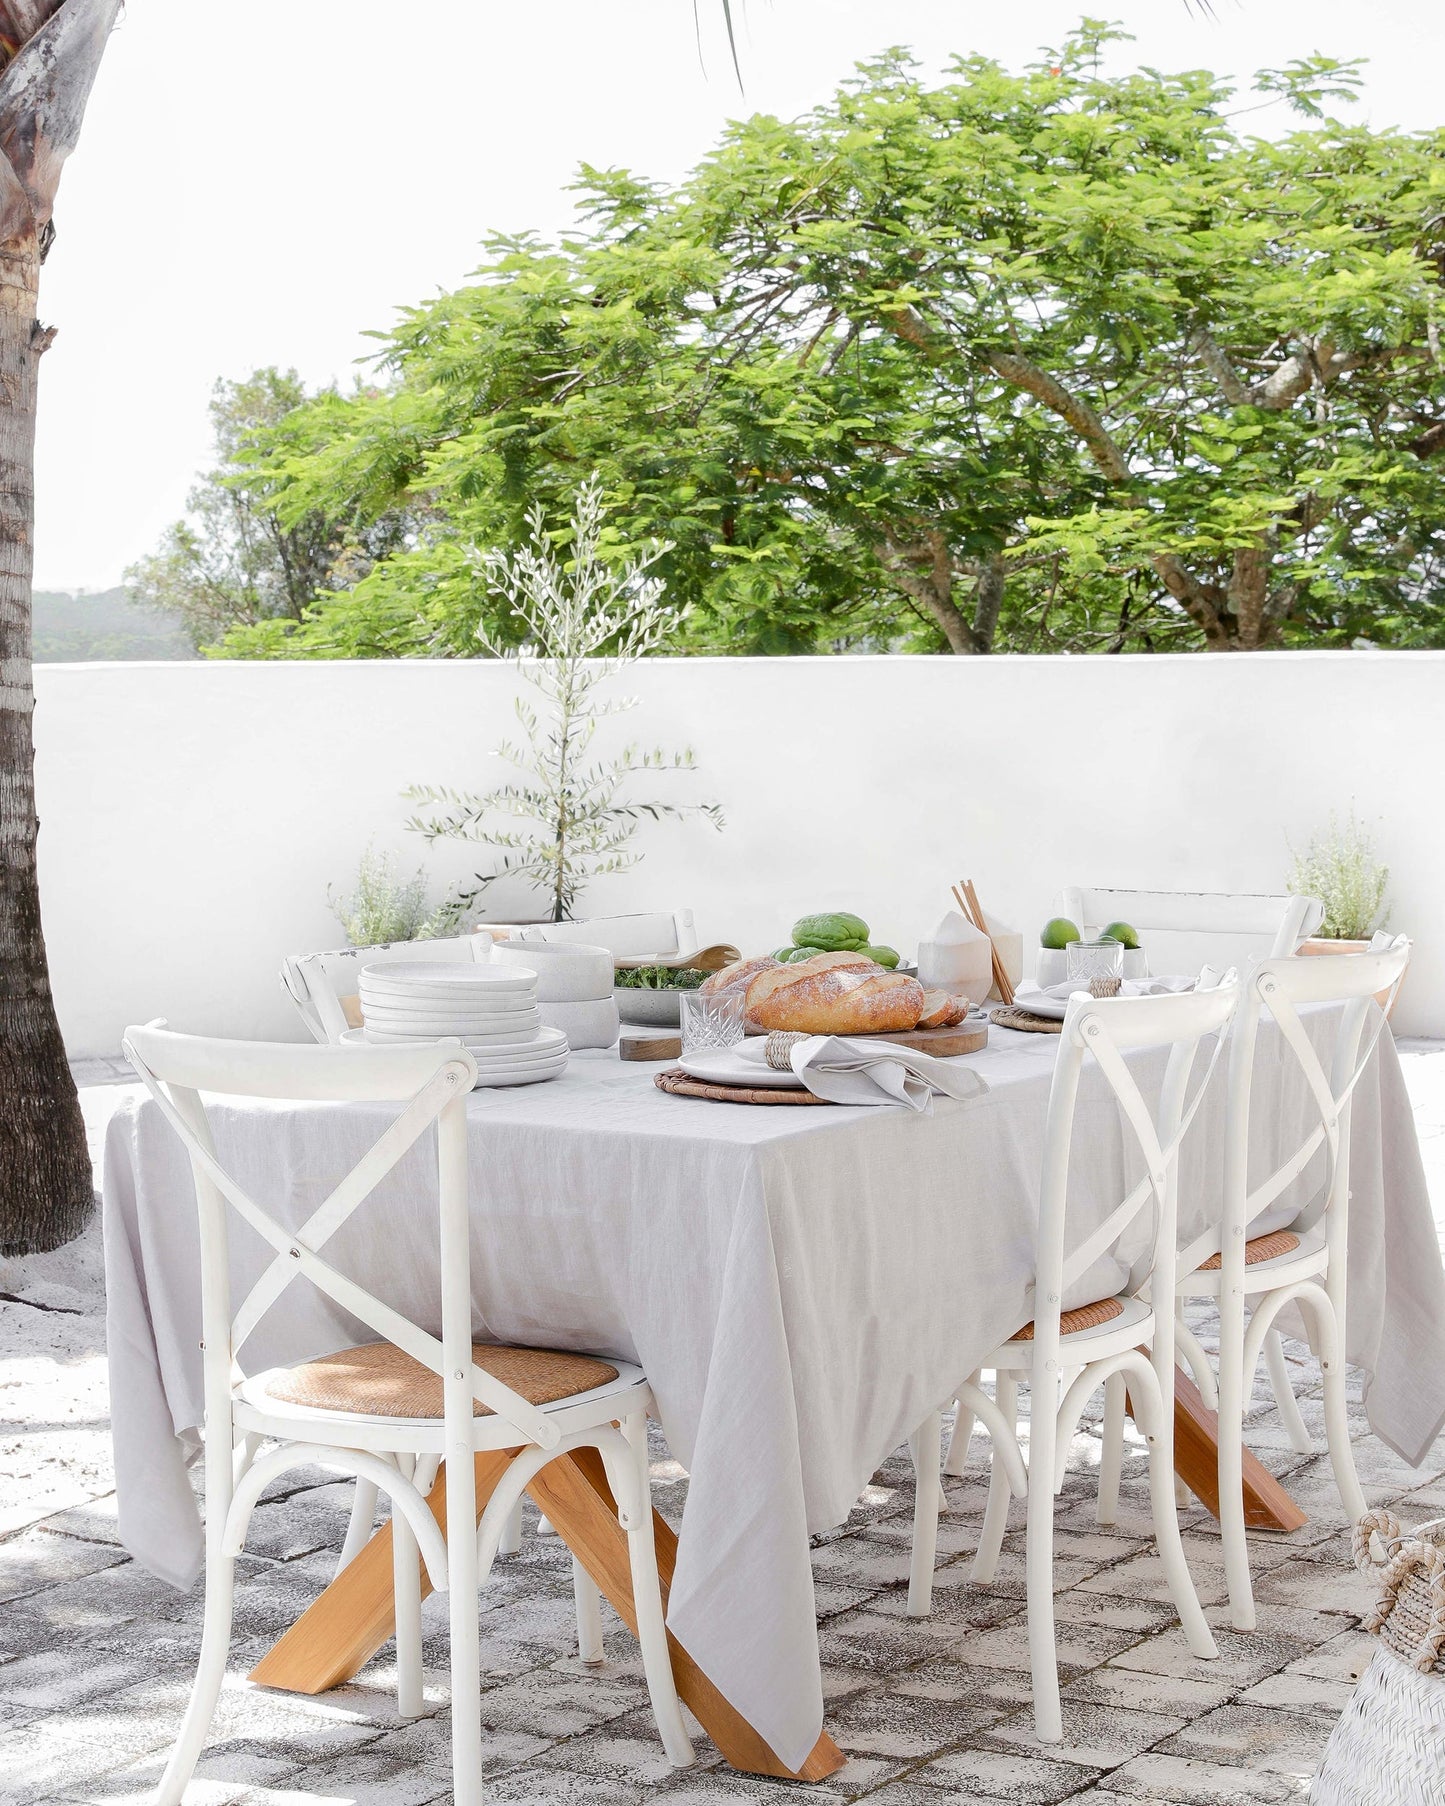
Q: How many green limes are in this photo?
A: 2